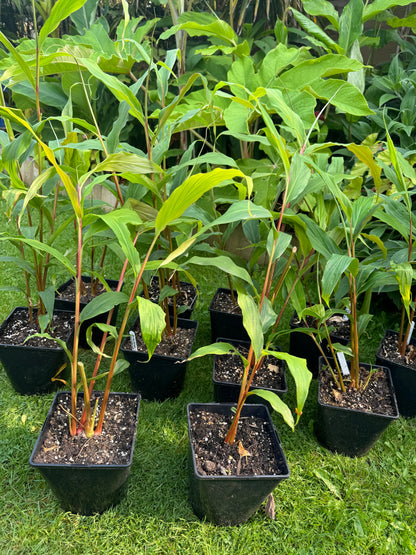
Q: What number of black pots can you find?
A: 11